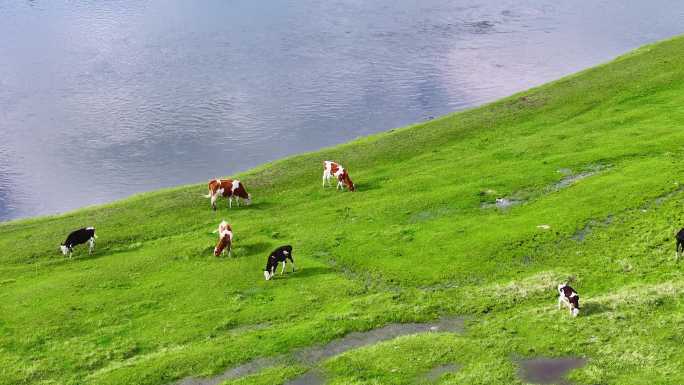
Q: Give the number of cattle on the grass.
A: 7